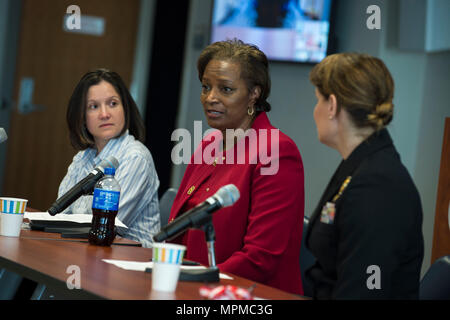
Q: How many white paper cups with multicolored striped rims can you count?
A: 2